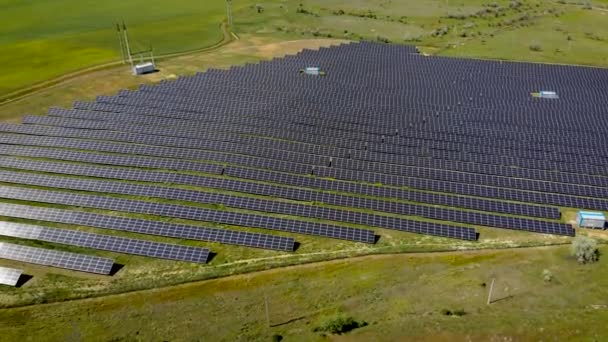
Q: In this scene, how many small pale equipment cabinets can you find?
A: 4